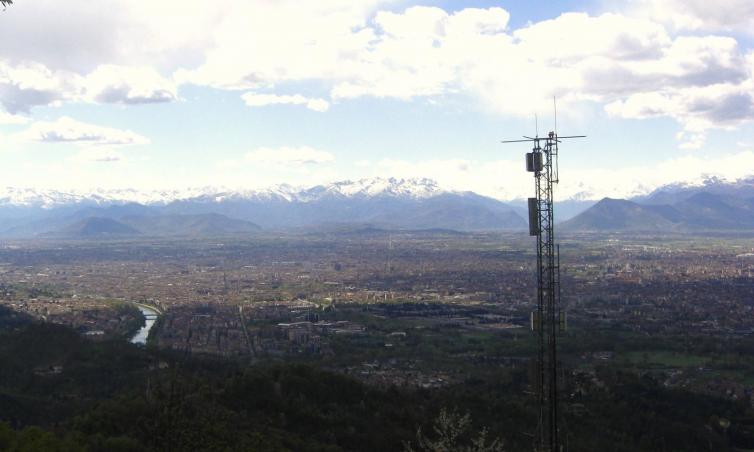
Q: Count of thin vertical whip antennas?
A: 2